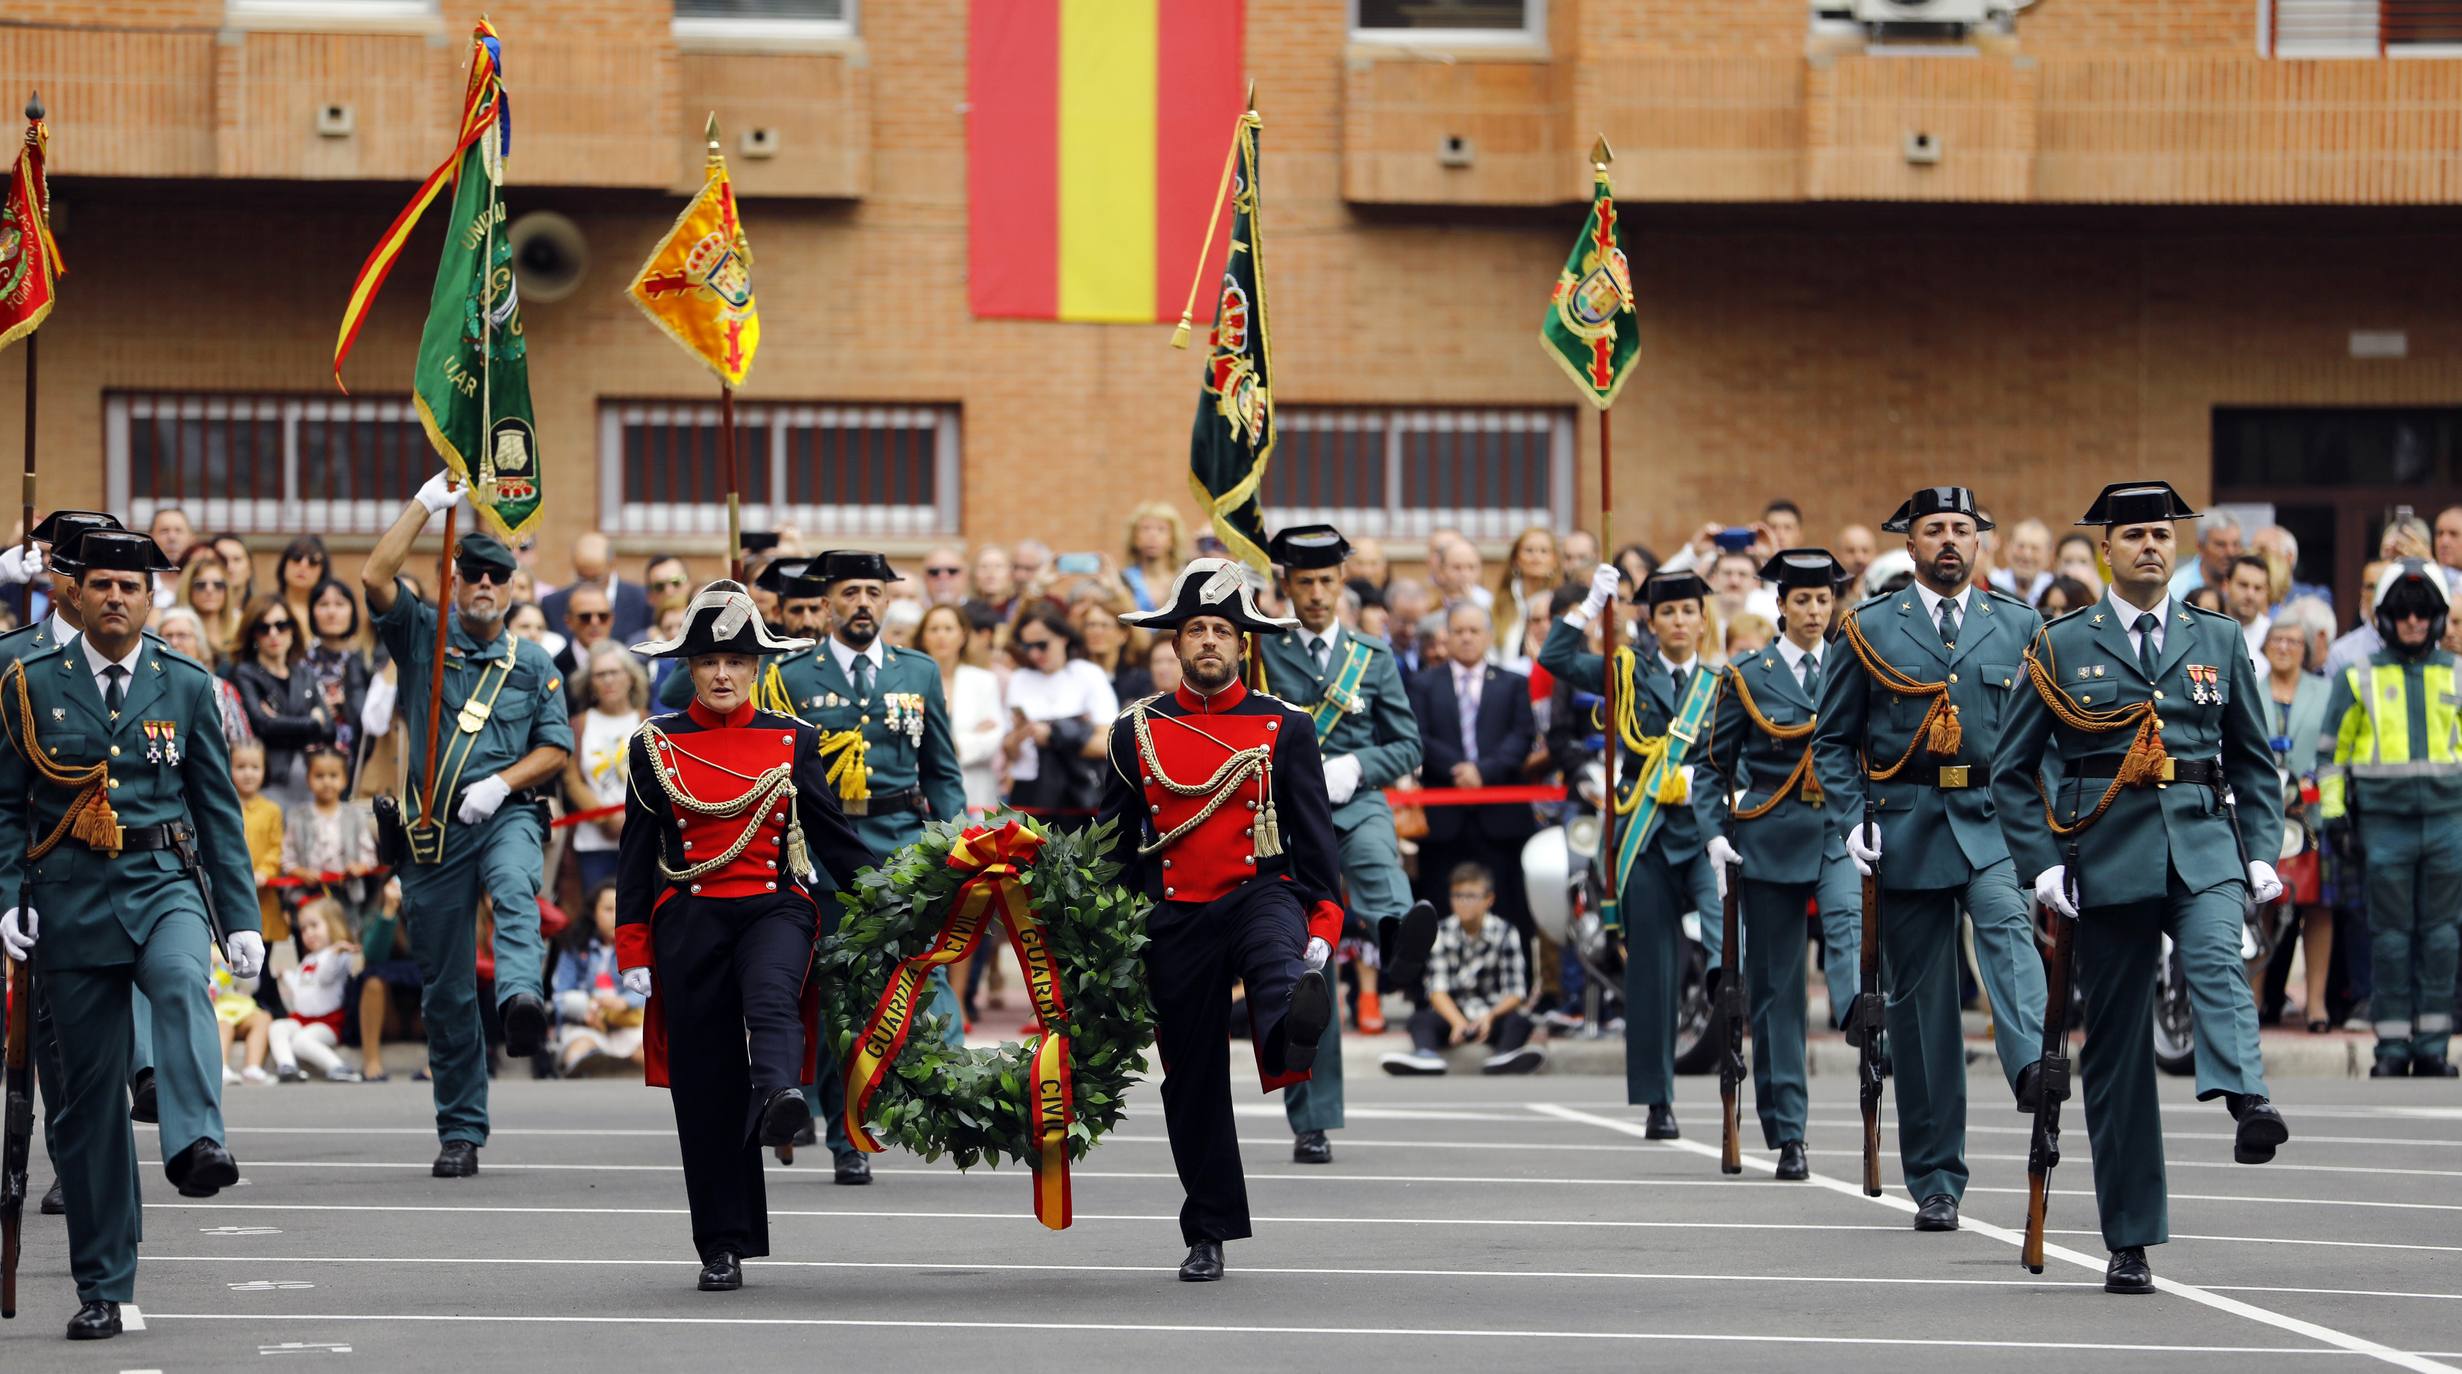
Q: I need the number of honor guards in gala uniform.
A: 2